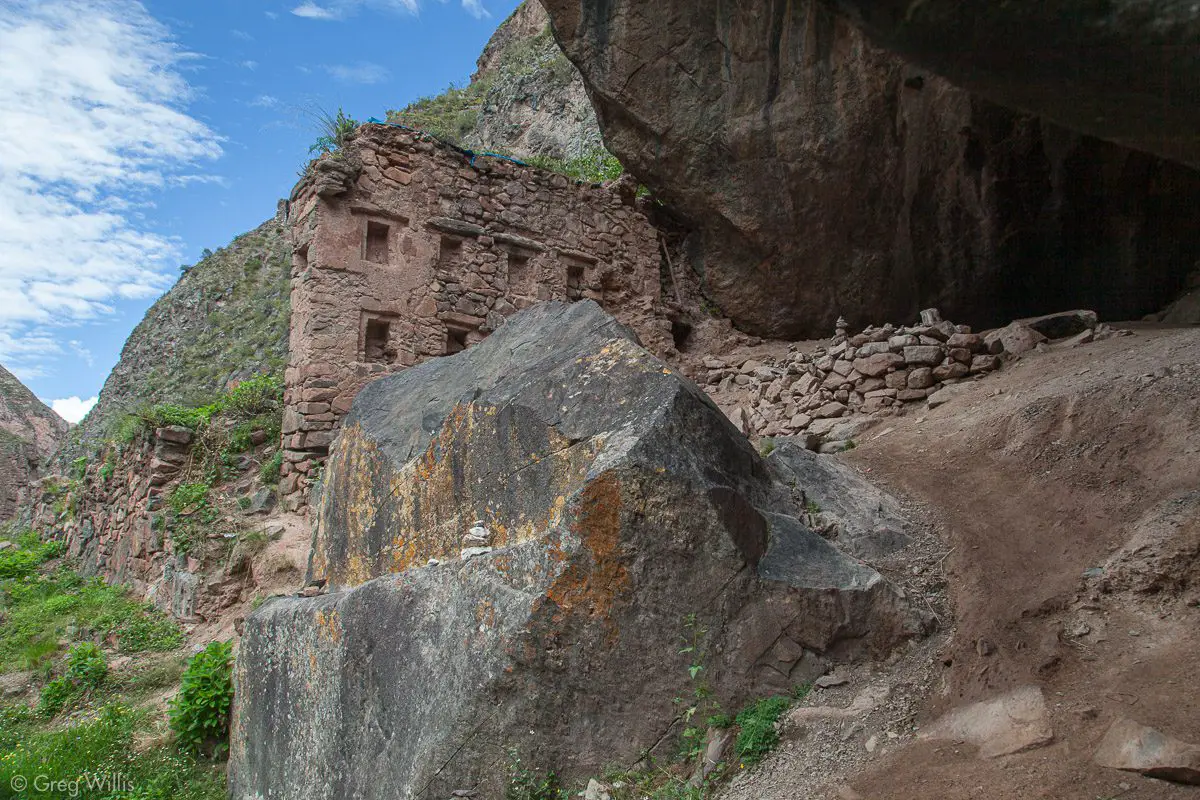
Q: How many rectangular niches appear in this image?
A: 6